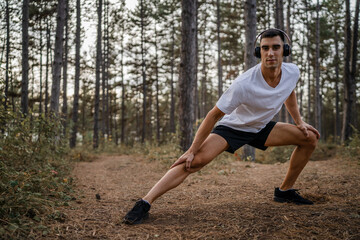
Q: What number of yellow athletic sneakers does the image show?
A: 0